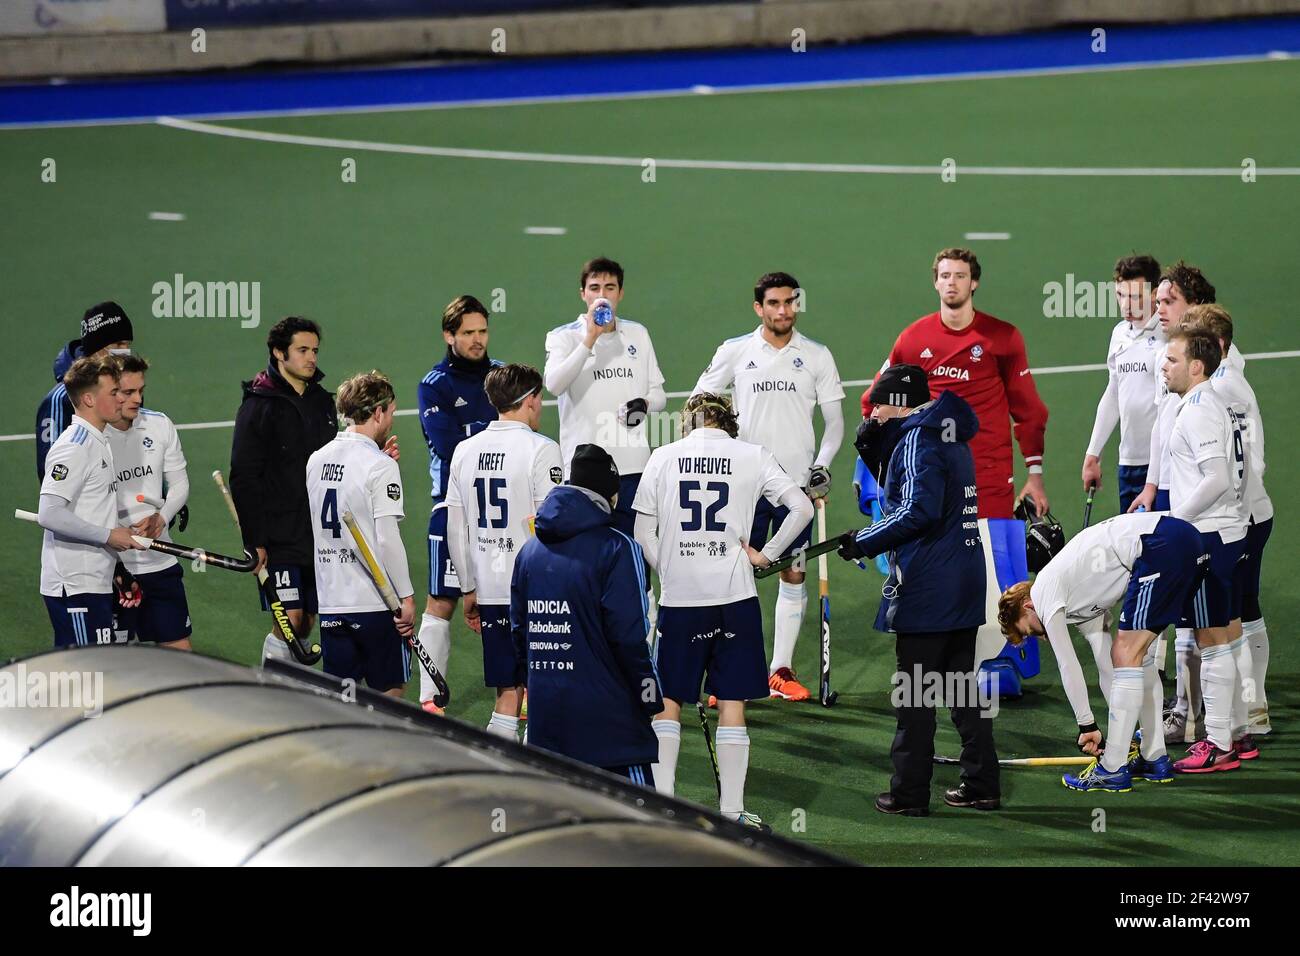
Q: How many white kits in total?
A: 12